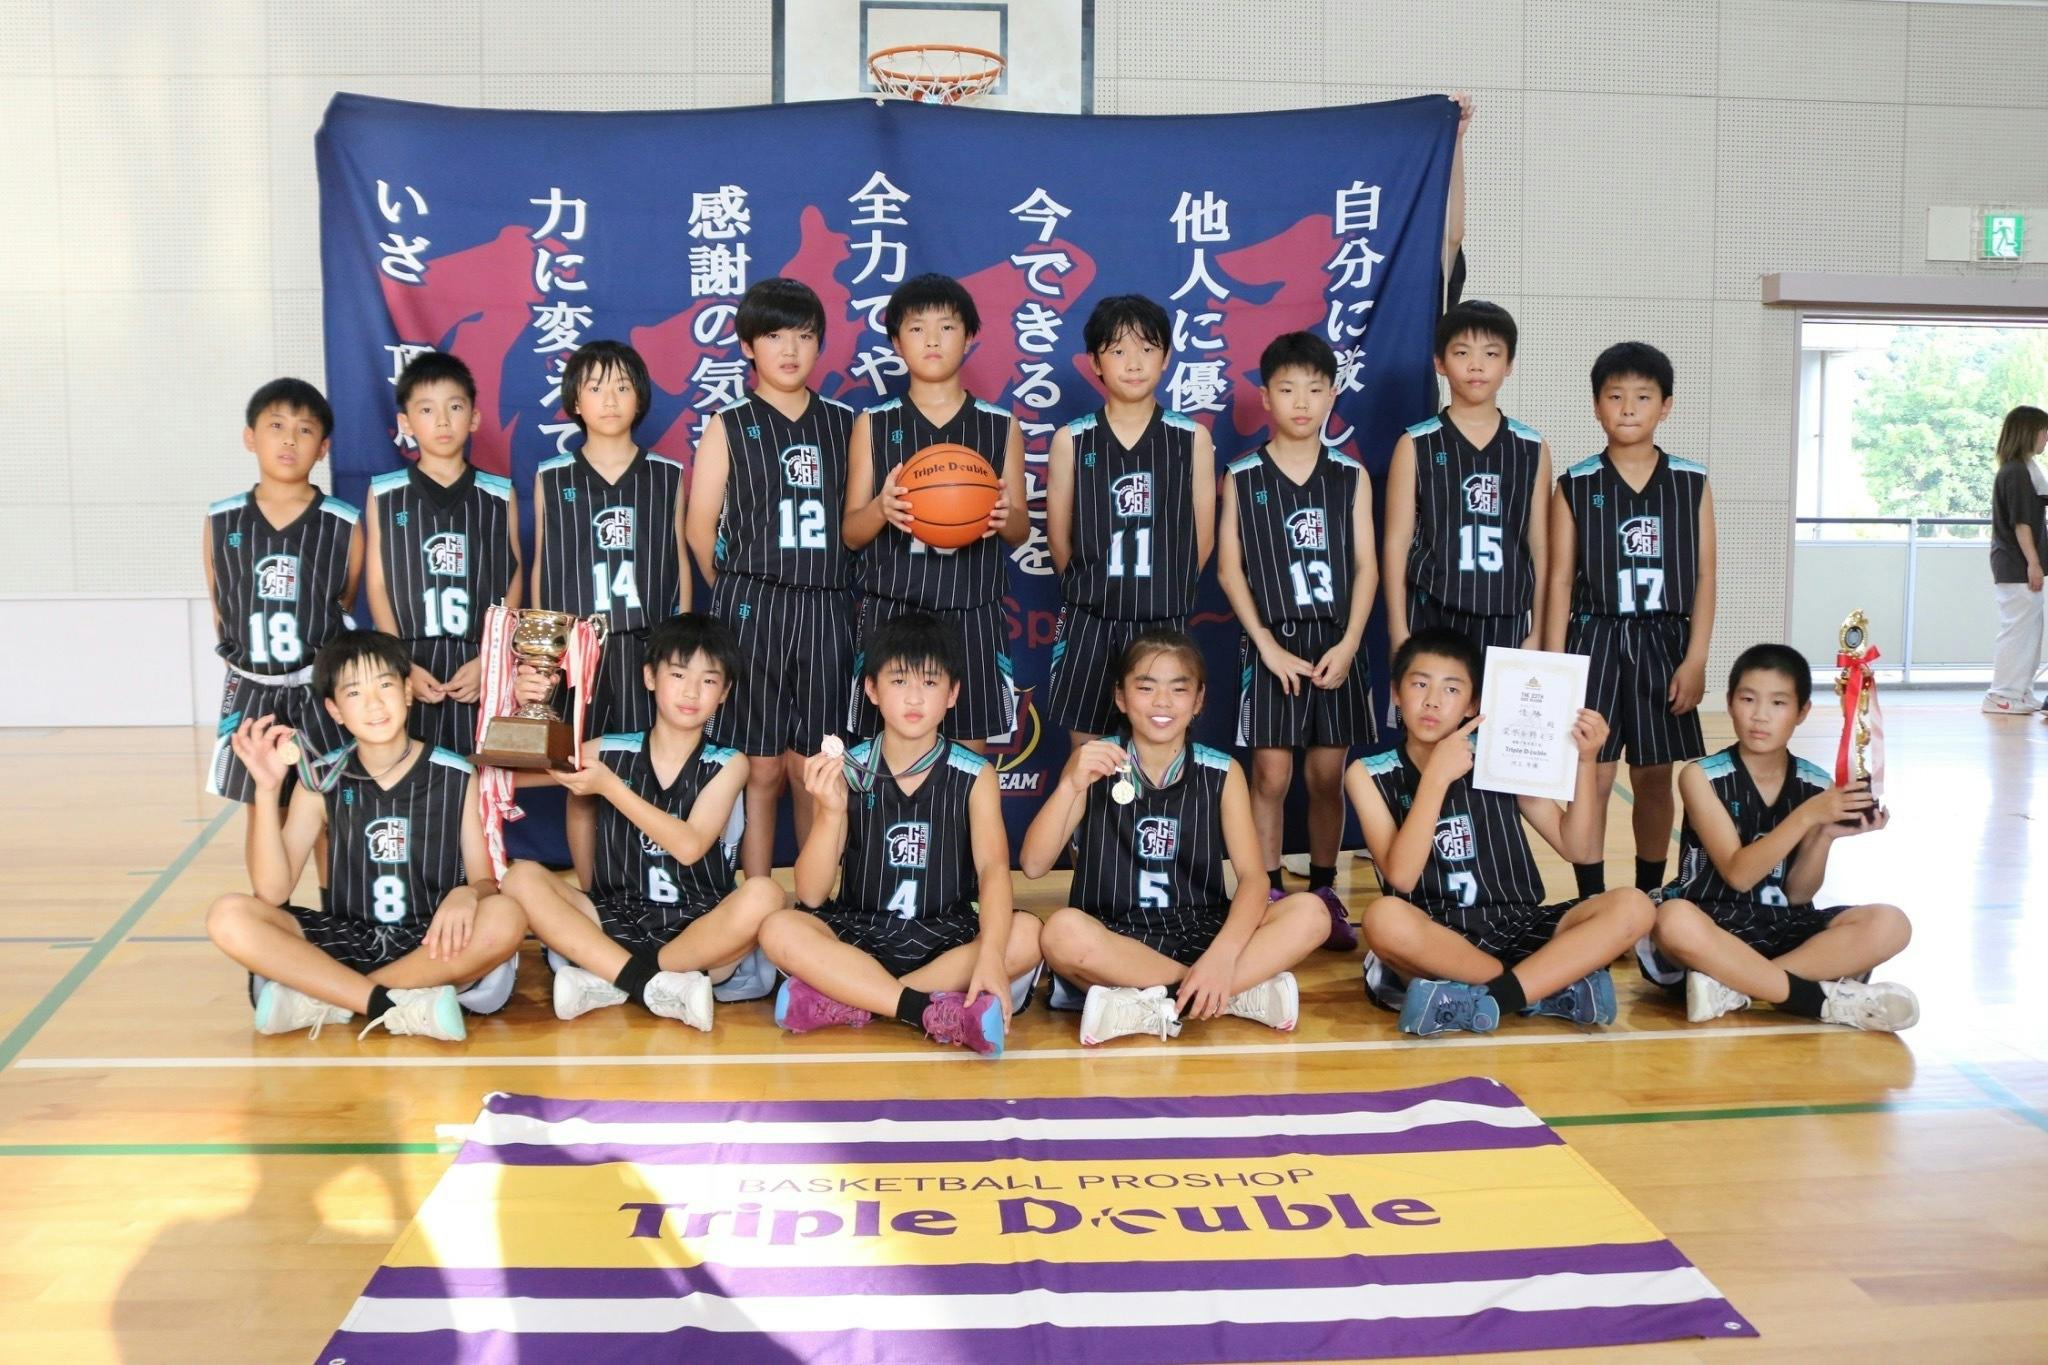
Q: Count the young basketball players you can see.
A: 15